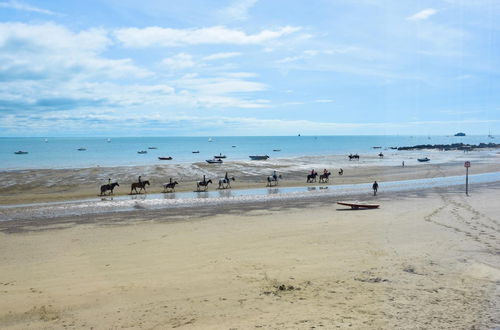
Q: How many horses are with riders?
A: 11